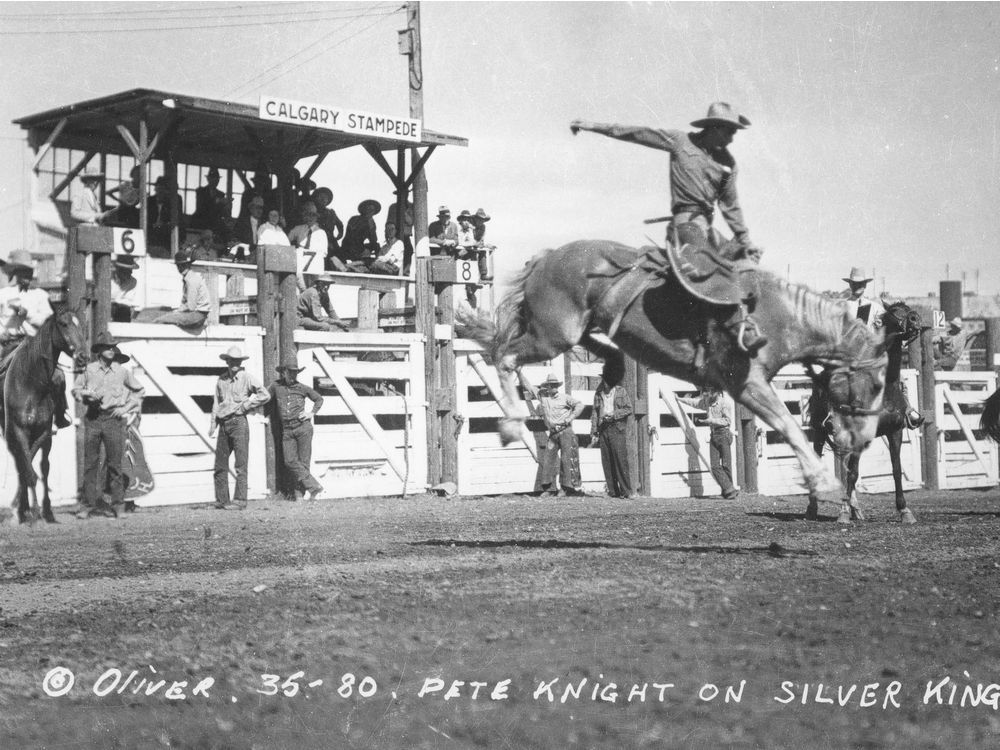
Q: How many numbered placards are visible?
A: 4